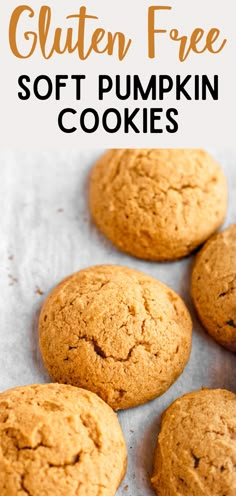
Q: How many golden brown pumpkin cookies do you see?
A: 5